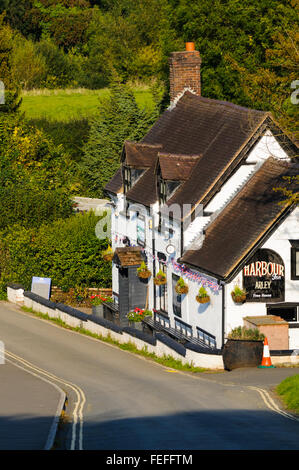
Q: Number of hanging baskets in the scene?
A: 6